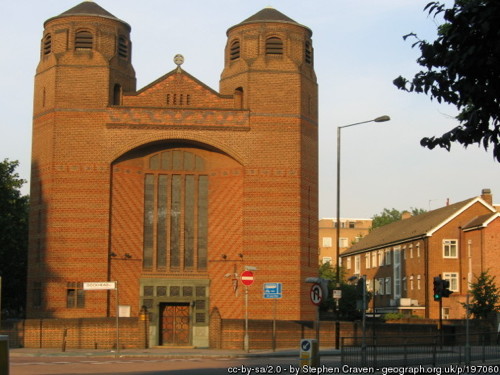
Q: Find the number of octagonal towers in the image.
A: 2